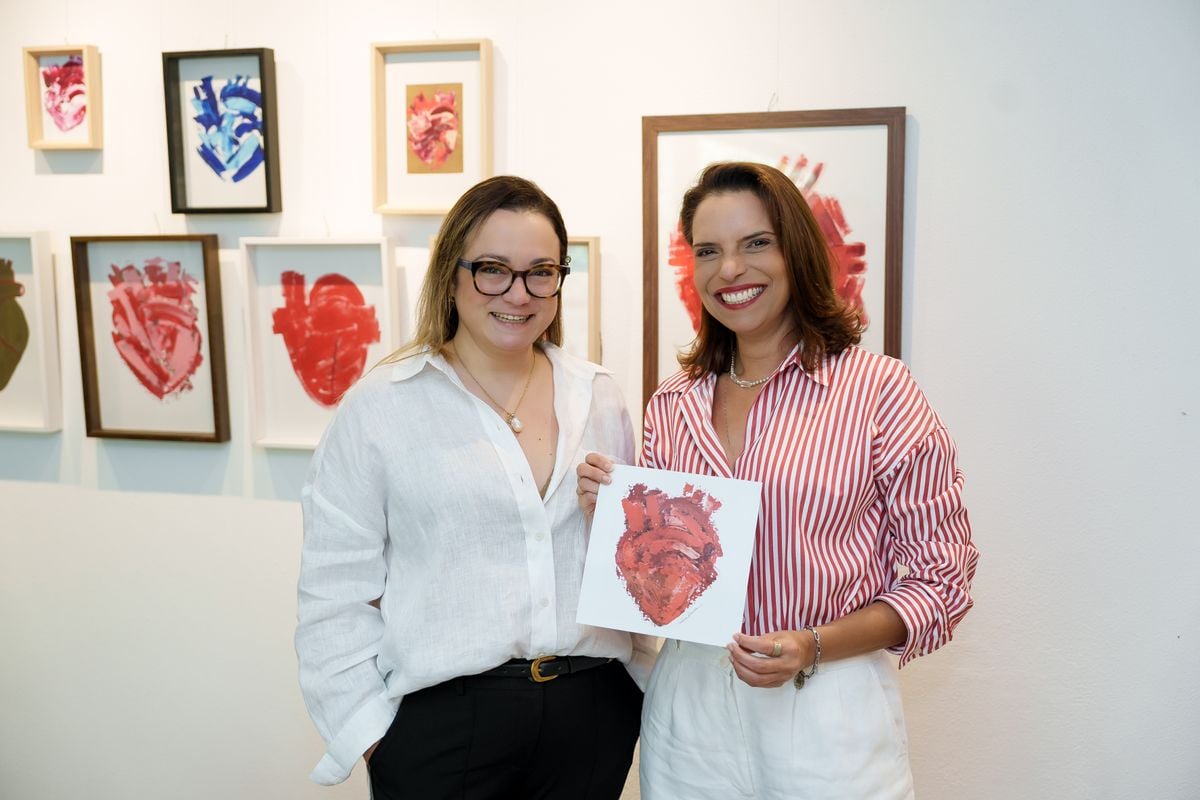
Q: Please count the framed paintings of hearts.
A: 7